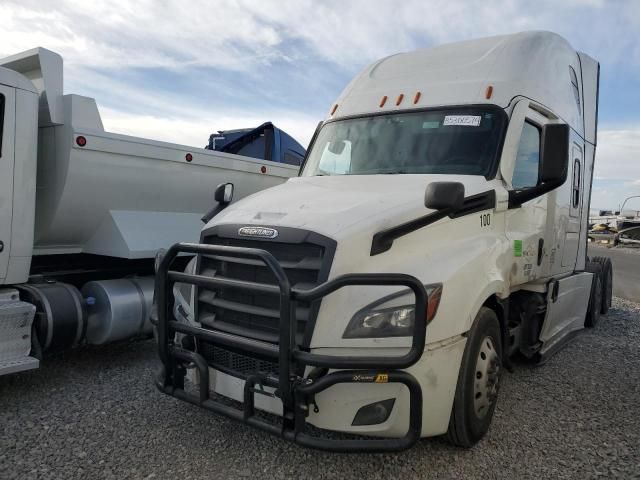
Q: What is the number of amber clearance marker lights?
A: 5